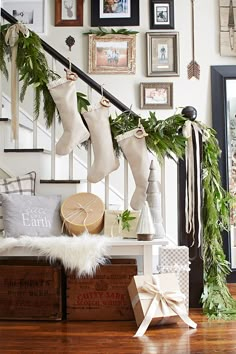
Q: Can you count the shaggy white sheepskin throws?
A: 1